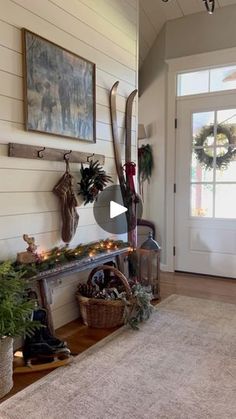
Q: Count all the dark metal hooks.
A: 3